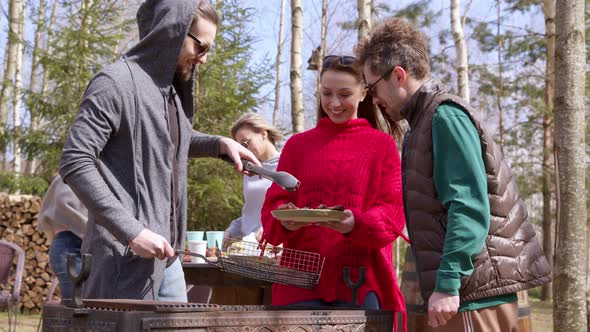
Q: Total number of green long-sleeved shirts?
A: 1